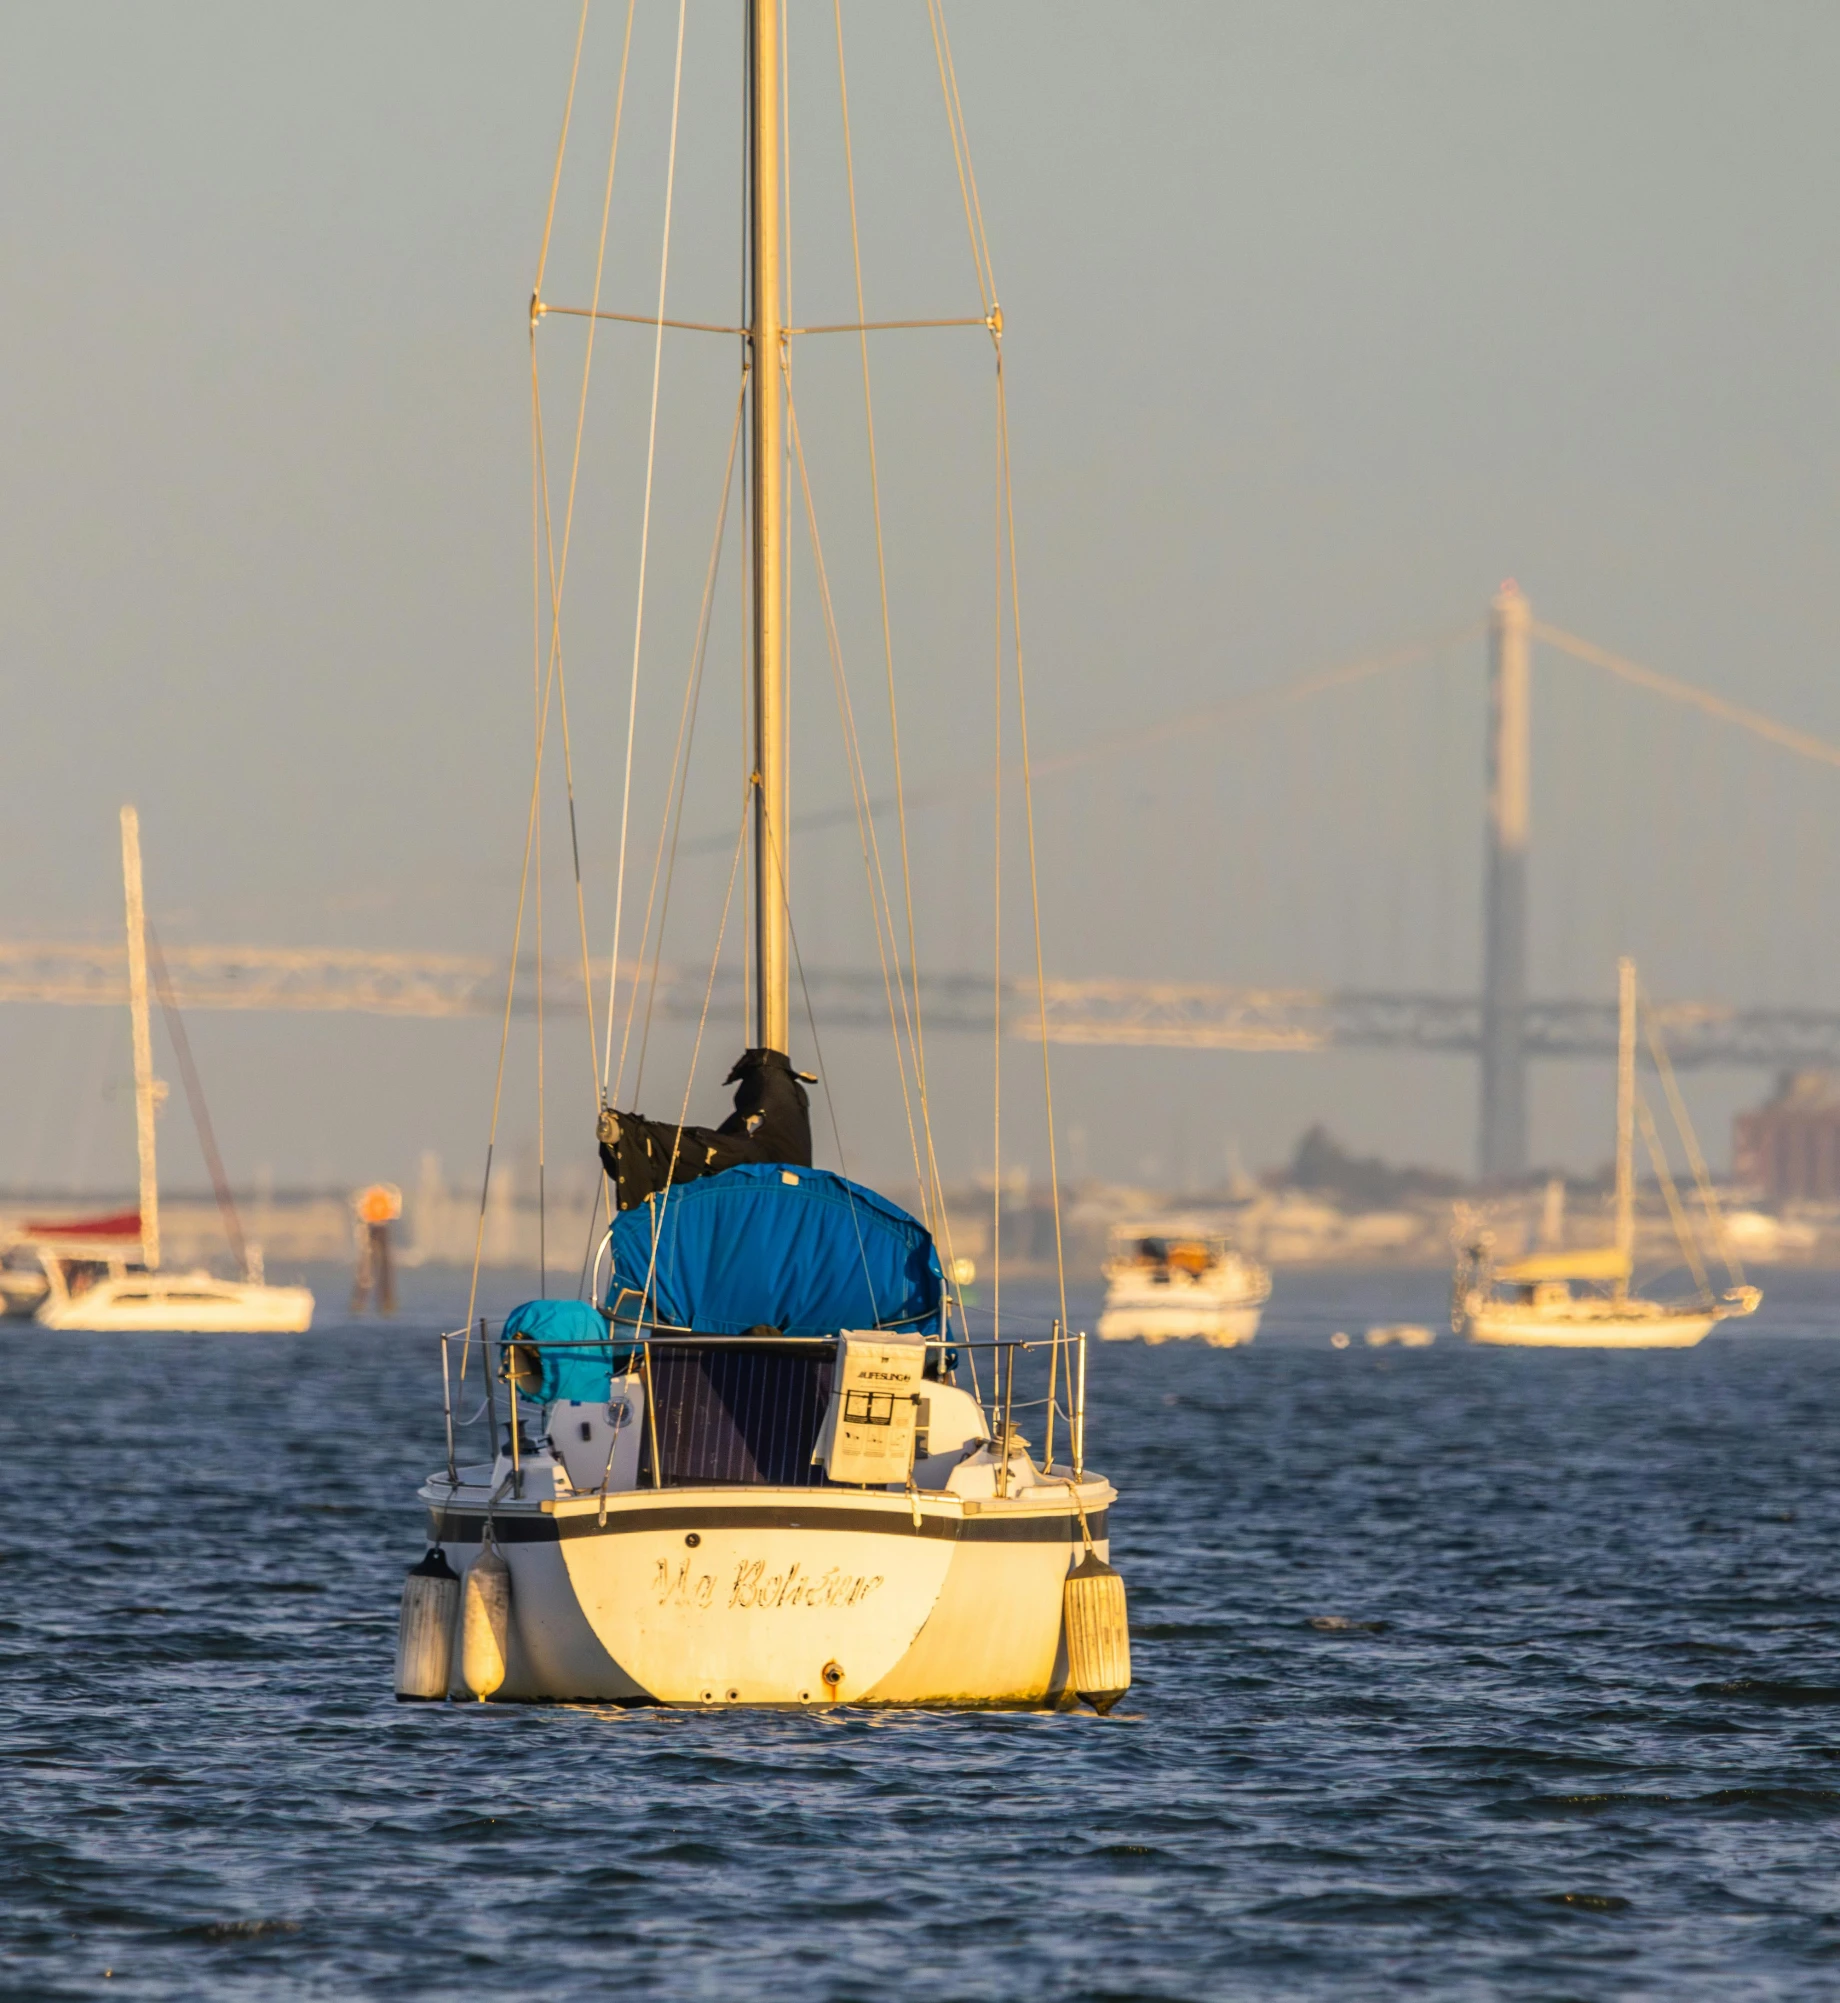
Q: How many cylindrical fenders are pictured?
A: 3